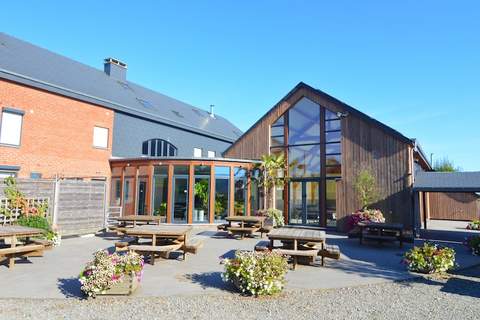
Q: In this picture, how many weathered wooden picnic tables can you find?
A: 6